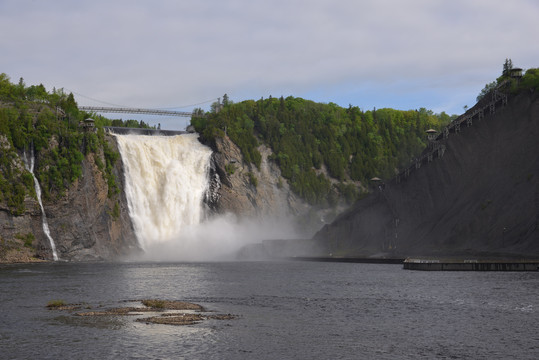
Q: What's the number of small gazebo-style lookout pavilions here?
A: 4